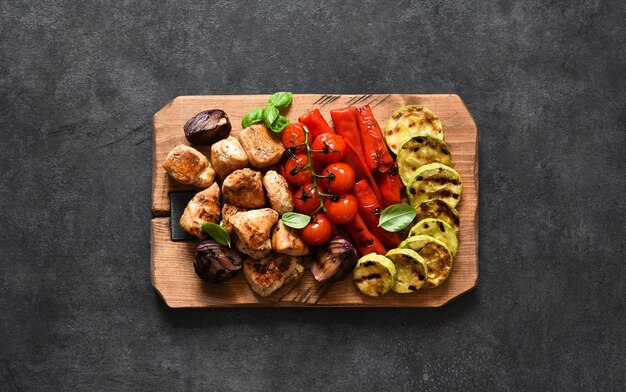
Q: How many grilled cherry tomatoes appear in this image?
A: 7